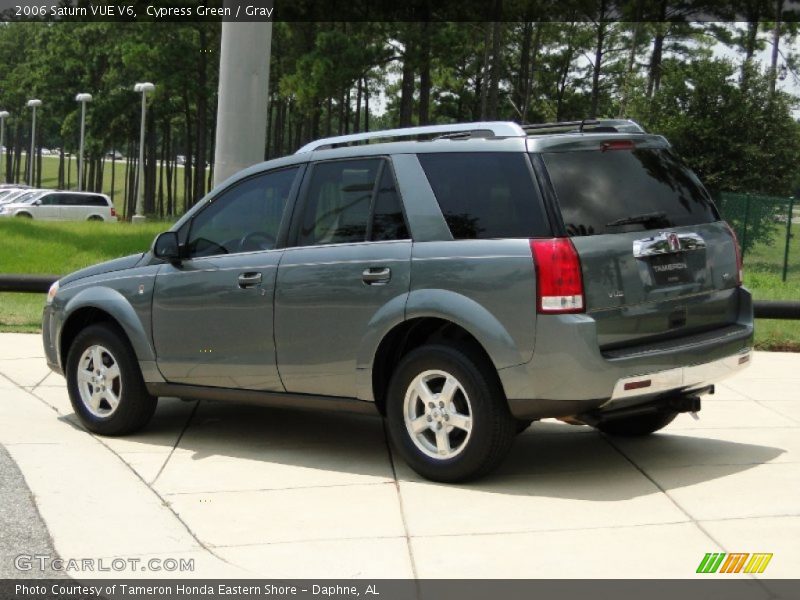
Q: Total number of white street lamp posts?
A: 4